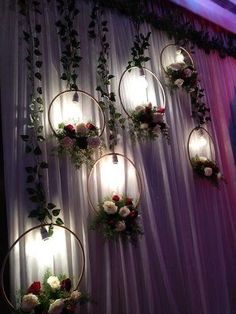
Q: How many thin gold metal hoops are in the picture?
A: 6